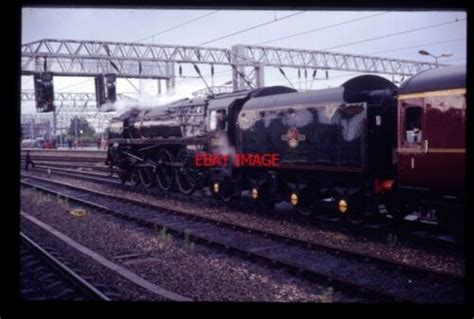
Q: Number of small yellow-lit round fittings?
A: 4